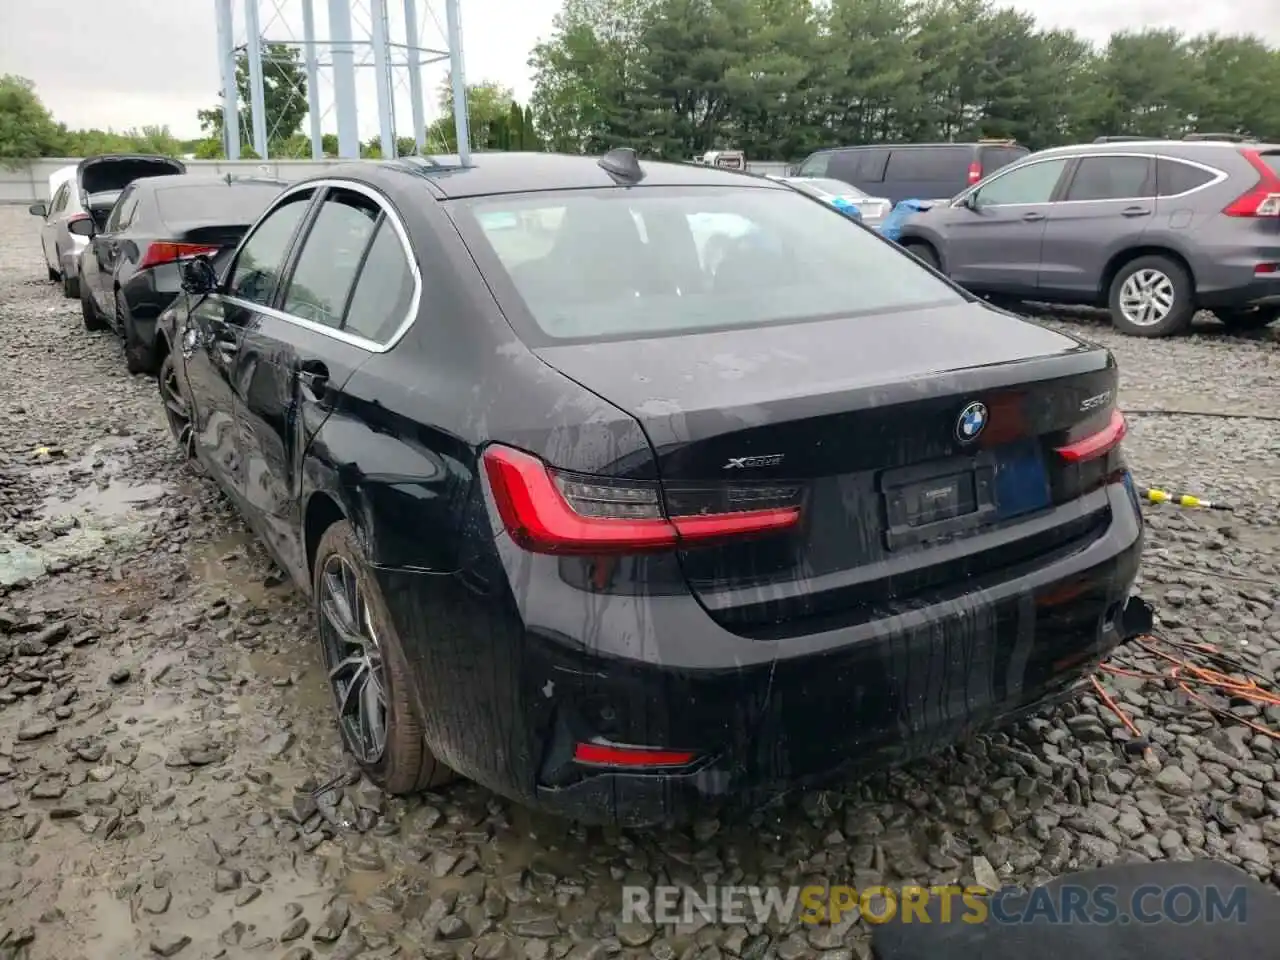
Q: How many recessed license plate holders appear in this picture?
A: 1